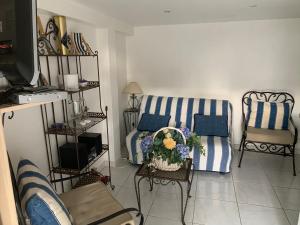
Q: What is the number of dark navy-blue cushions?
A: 2